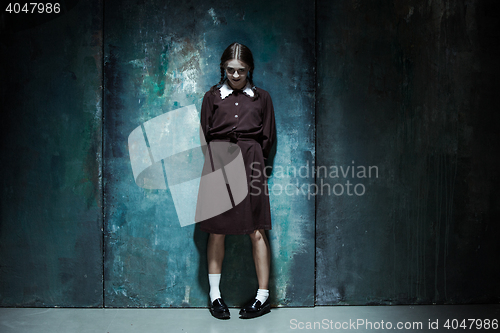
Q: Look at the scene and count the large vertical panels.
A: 3